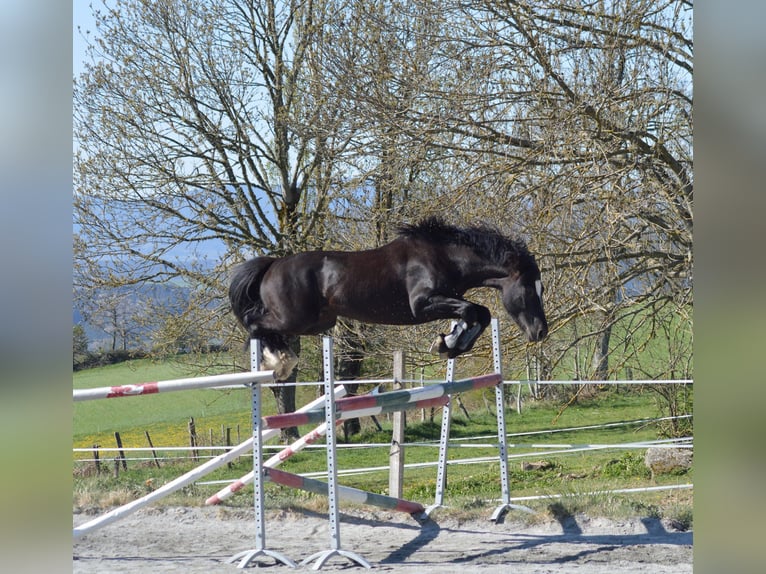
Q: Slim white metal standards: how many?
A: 4